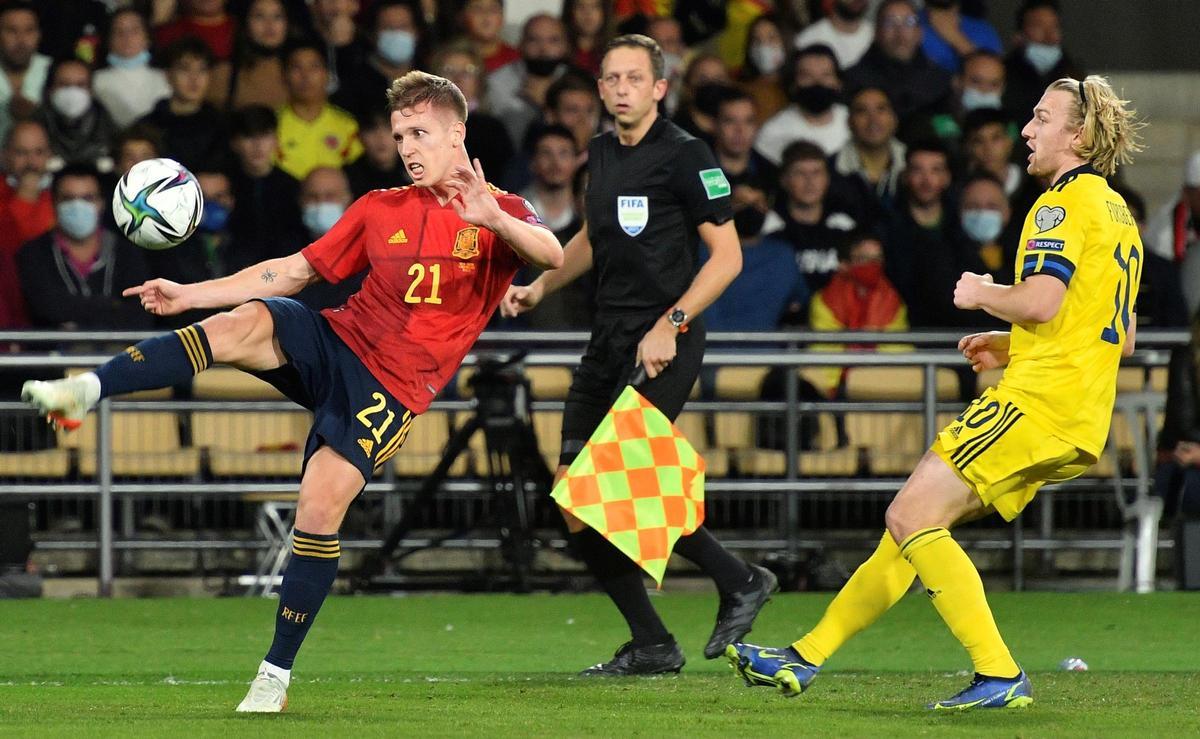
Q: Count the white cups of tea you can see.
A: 0